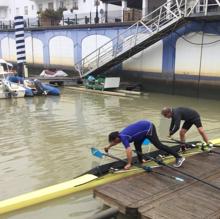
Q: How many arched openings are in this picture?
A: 6